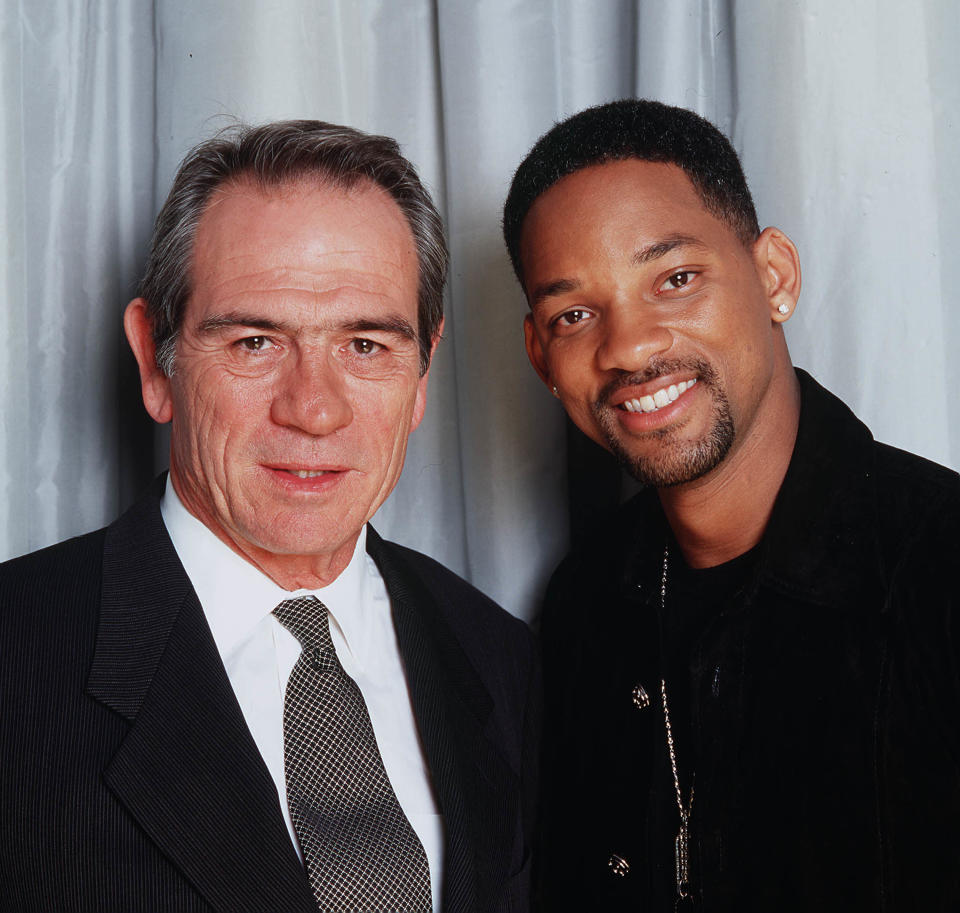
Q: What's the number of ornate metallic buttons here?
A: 2